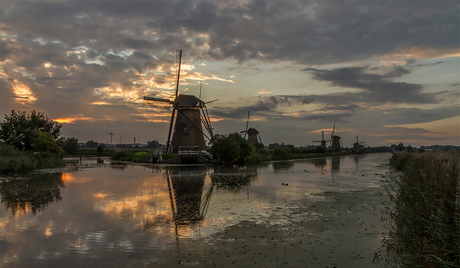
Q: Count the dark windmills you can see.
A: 5